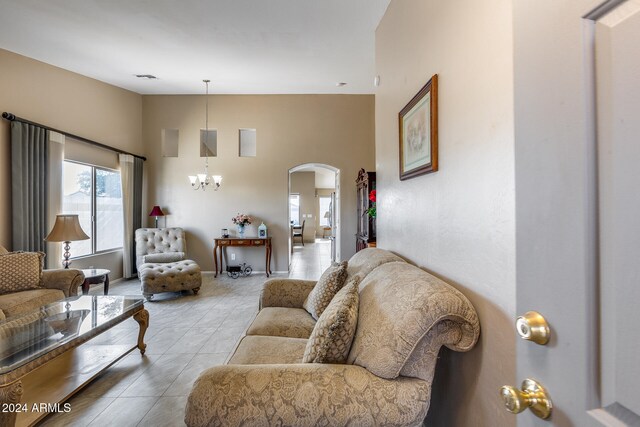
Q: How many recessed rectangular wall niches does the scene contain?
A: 3